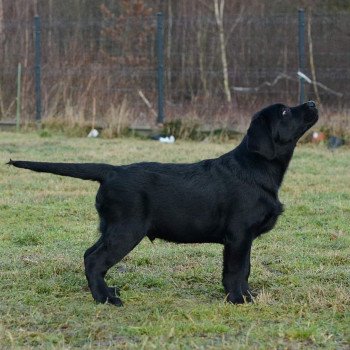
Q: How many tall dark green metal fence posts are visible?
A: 3